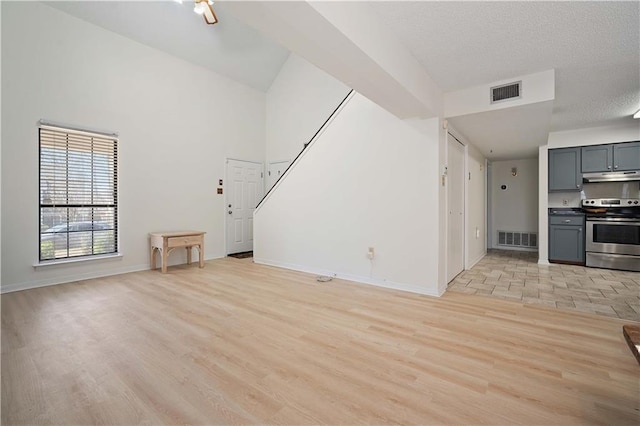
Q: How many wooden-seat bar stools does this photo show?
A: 0